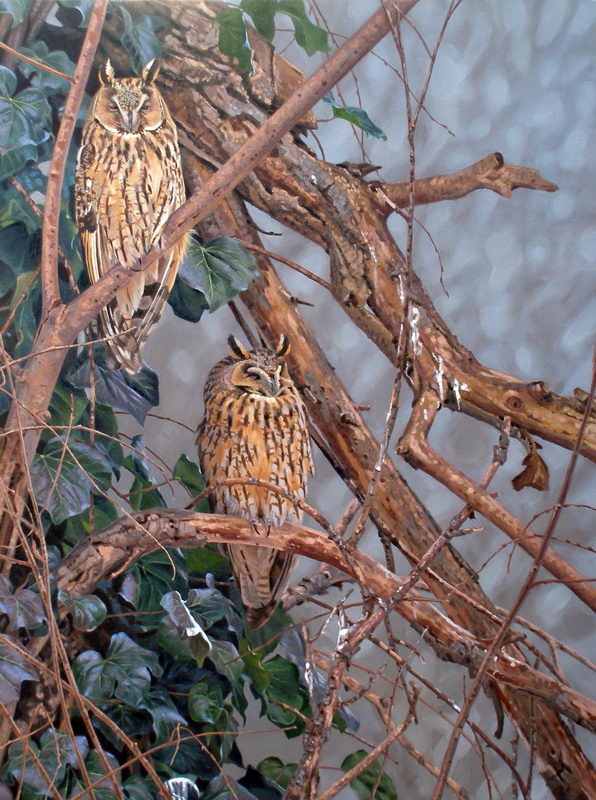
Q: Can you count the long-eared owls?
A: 2